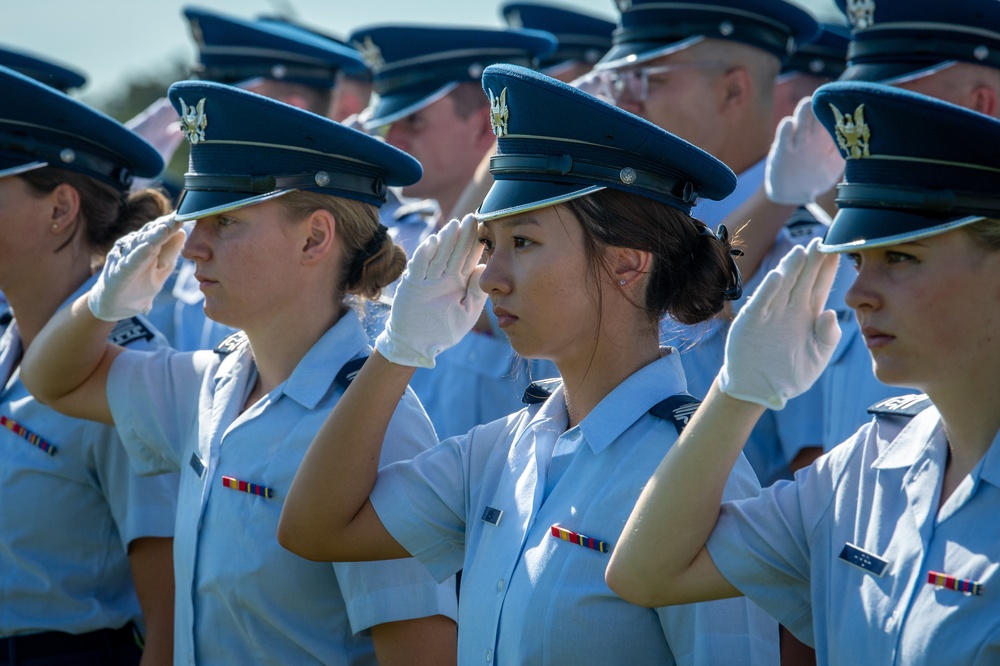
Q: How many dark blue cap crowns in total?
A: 12